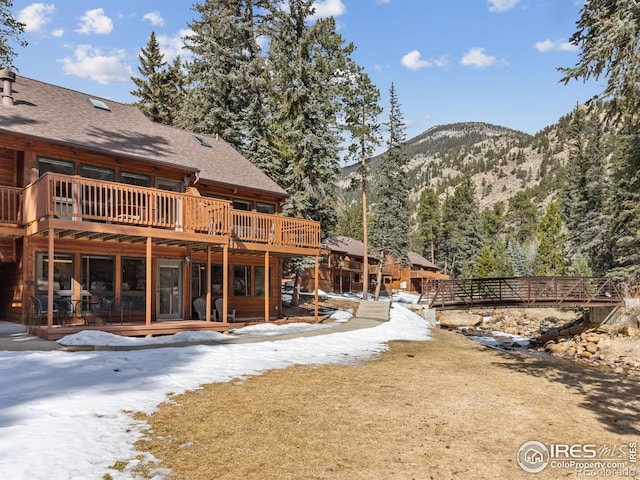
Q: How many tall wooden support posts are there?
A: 6